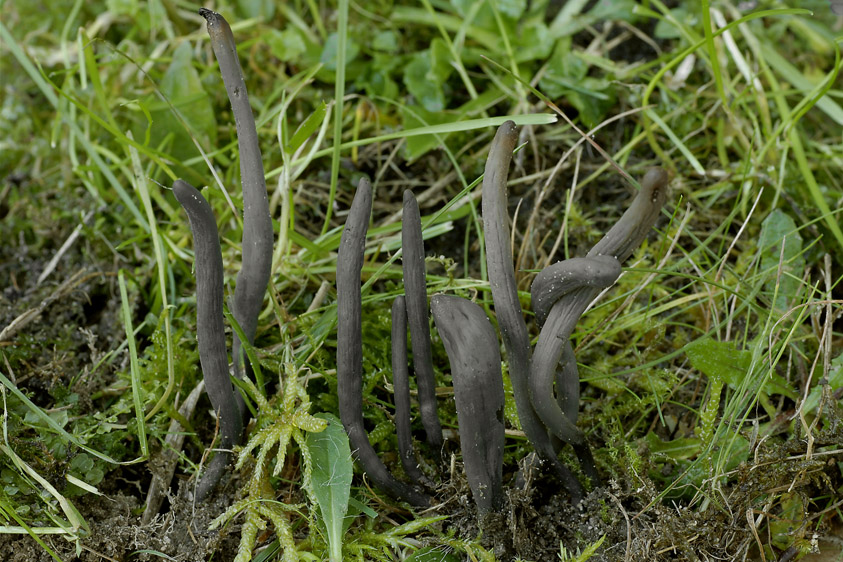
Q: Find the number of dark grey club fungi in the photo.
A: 9